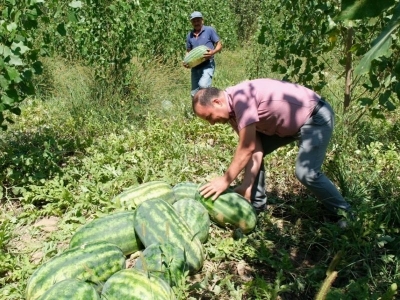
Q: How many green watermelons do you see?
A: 11